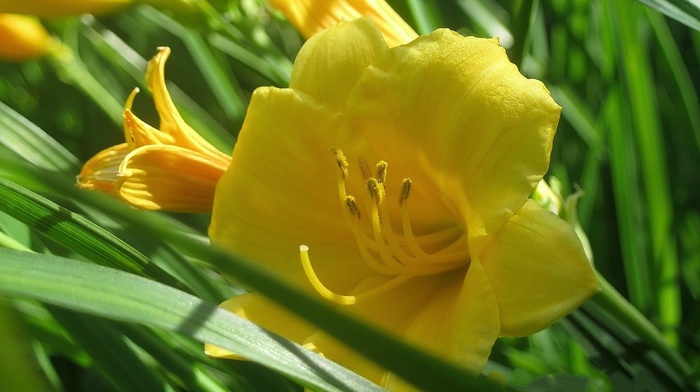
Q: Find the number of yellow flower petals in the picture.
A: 6